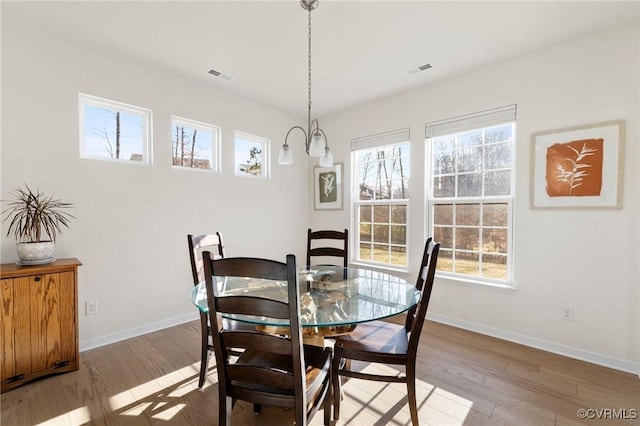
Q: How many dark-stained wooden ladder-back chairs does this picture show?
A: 4